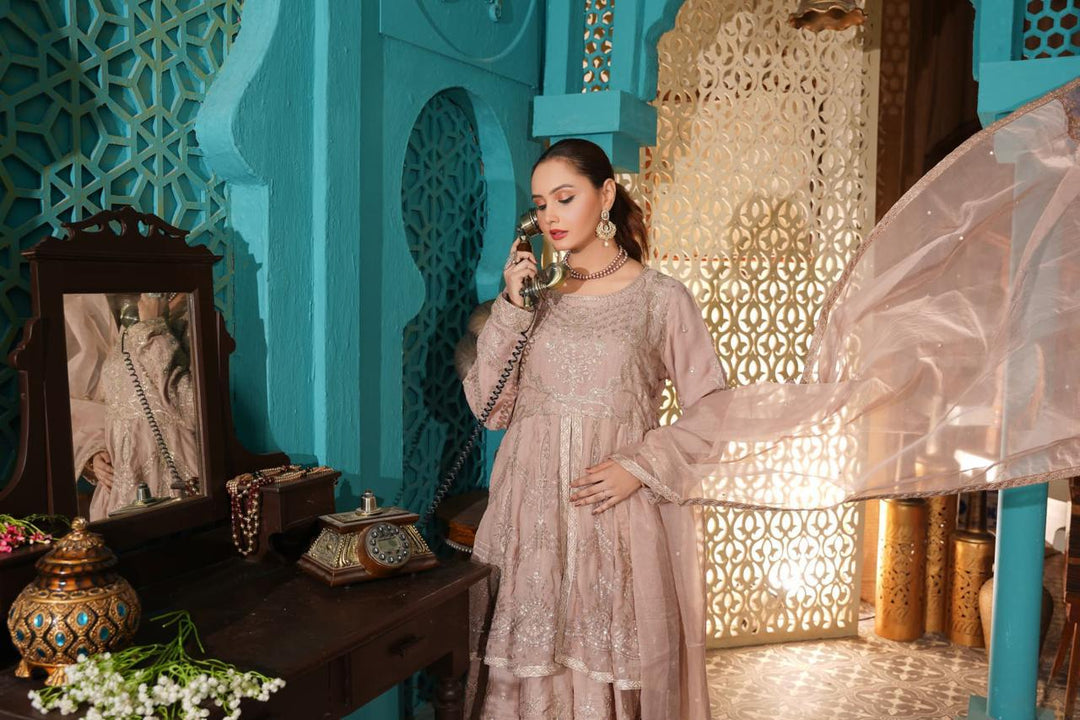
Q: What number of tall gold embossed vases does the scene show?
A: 3